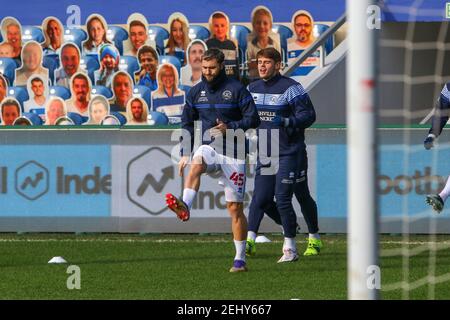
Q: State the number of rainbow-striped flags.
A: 0